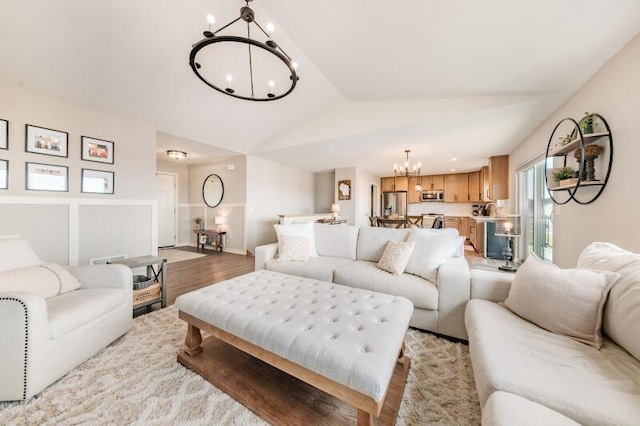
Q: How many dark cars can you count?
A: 0